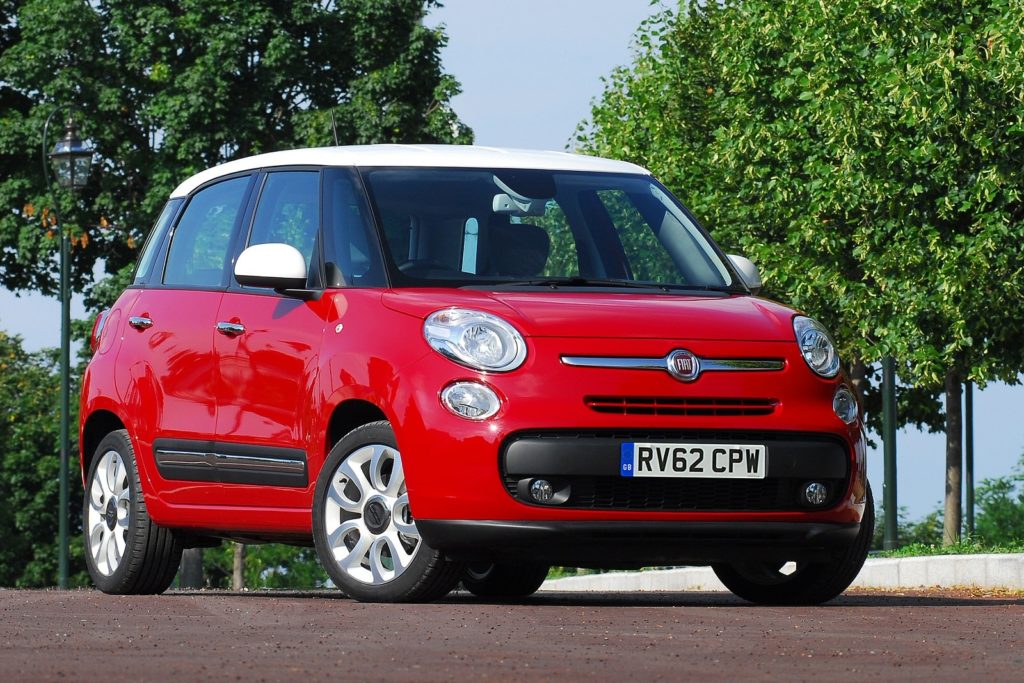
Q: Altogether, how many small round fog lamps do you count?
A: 2